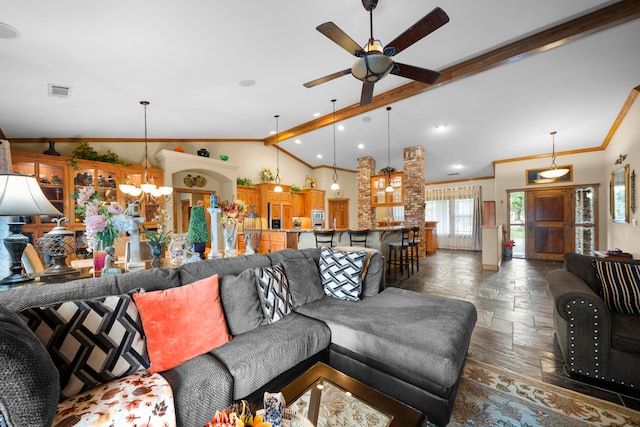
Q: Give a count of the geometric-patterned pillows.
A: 3